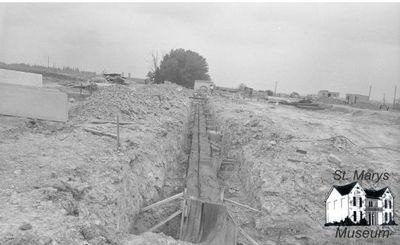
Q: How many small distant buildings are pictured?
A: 2